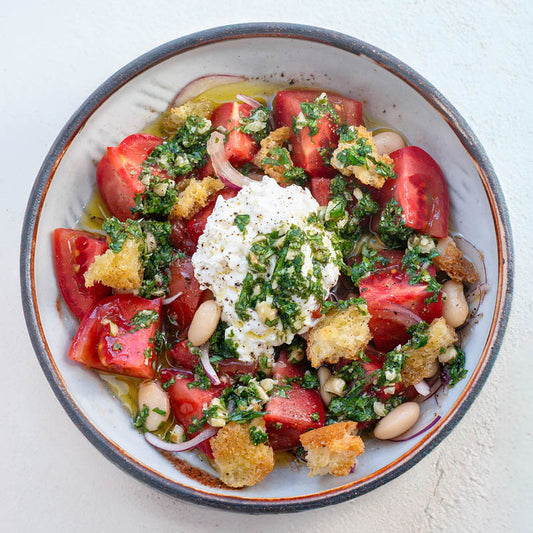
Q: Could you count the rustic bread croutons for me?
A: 10